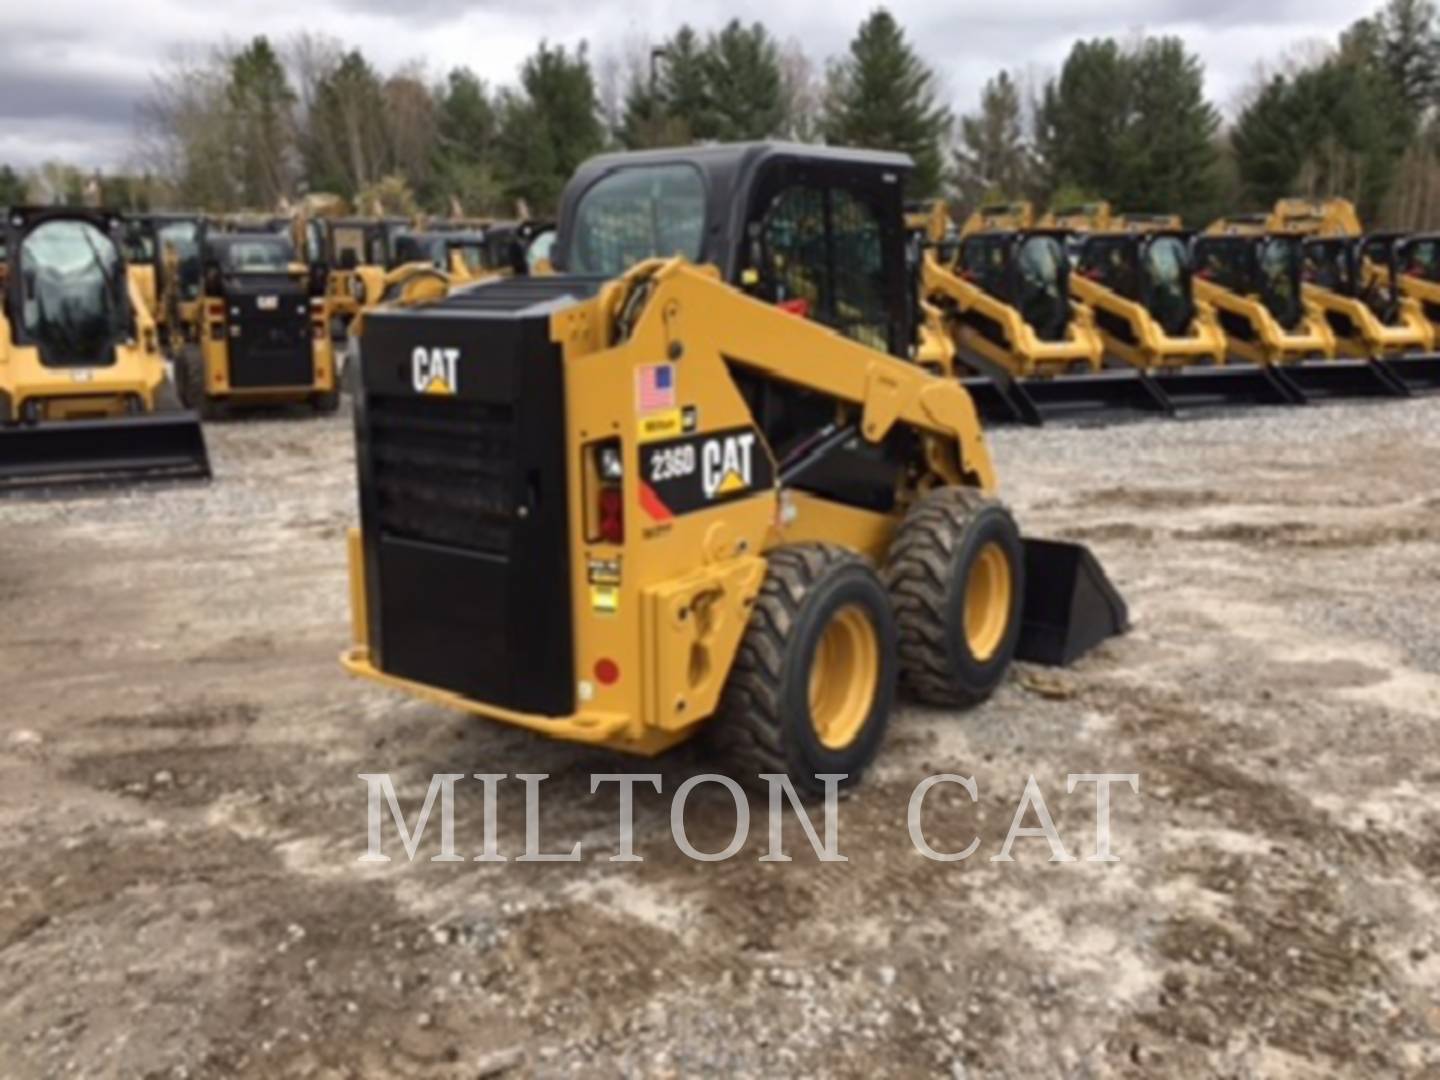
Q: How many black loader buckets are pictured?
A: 7